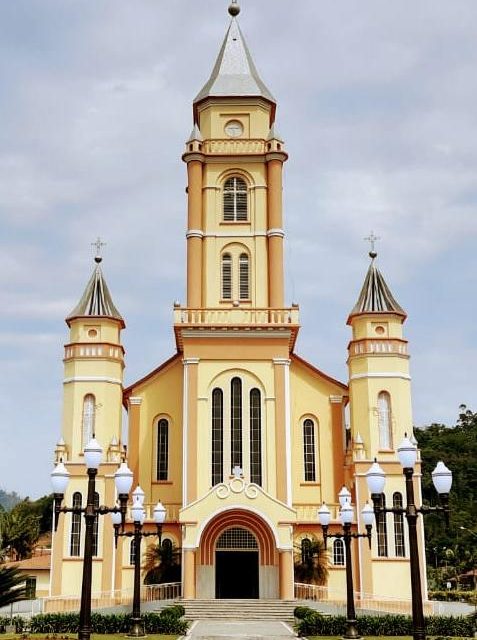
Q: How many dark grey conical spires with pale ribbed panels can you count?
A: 2